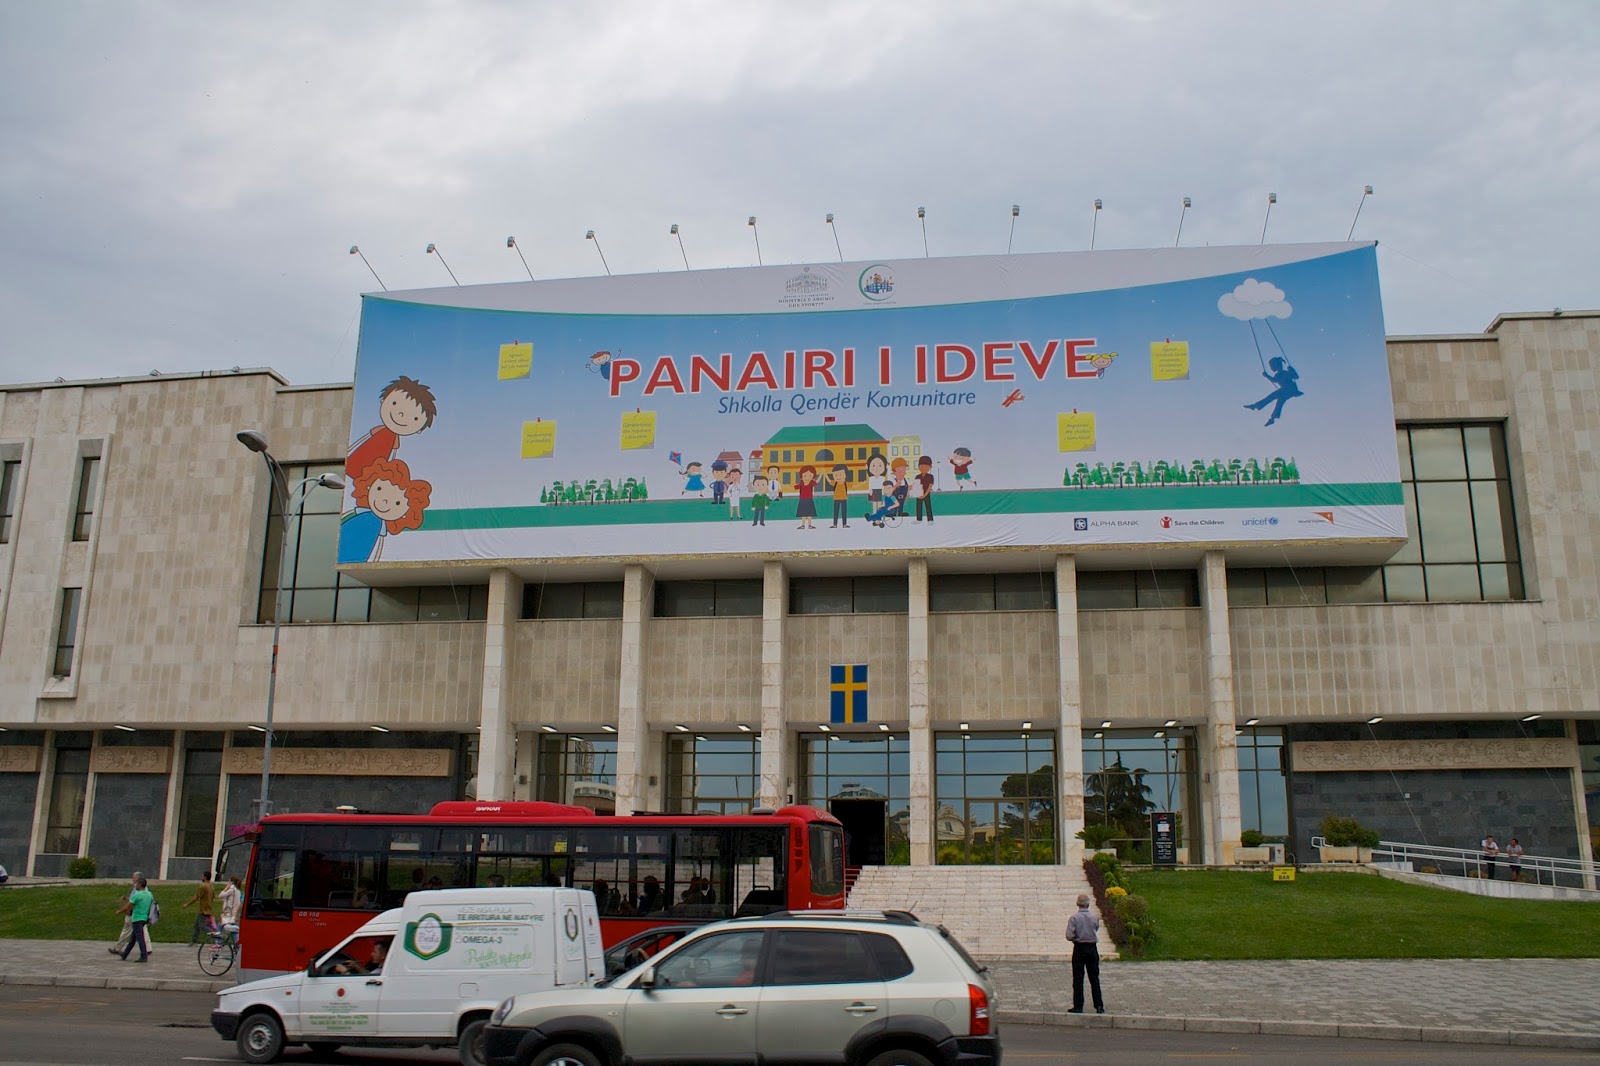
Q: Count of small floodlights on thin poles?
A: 13